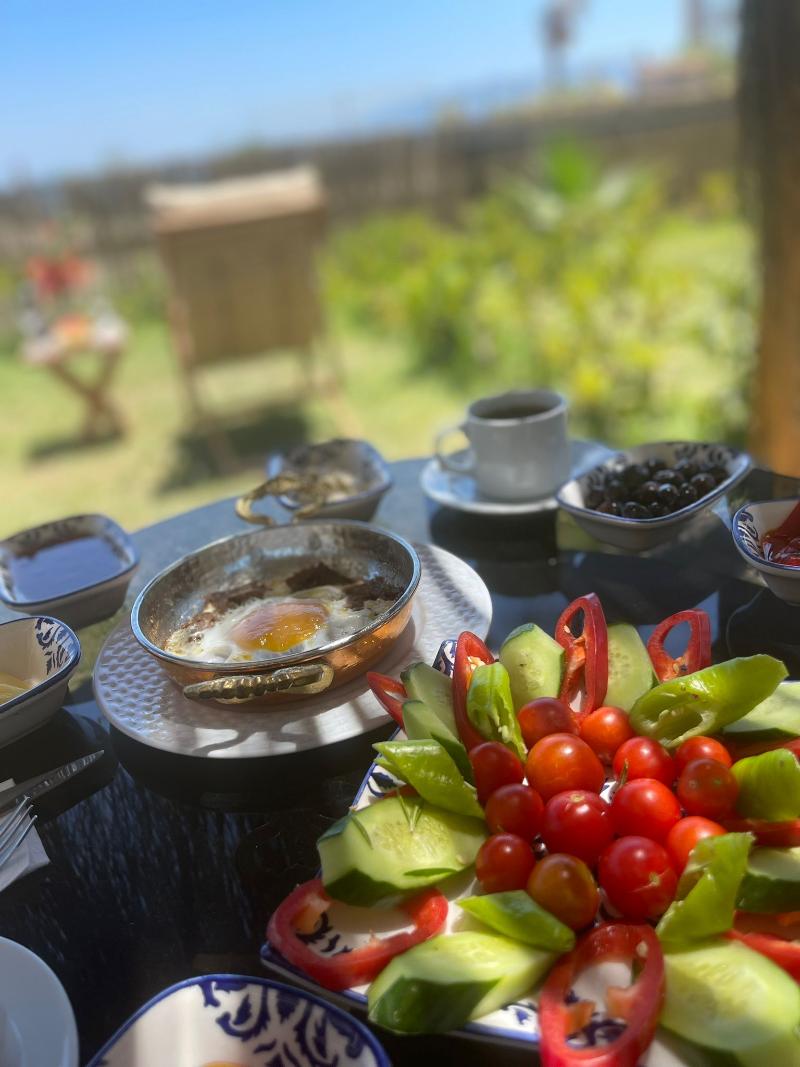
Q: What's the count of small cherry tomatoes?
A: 14